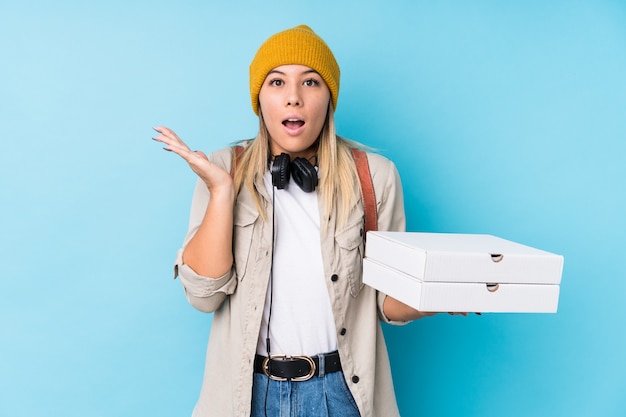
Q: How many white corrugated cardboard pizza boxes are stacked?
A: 2